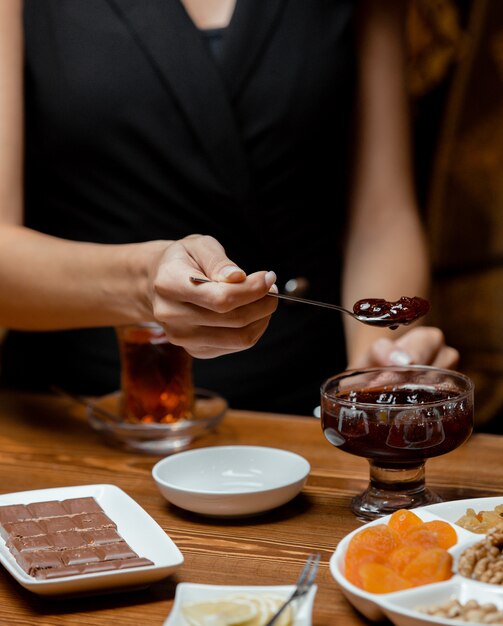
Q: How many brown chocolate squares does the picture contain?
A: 15